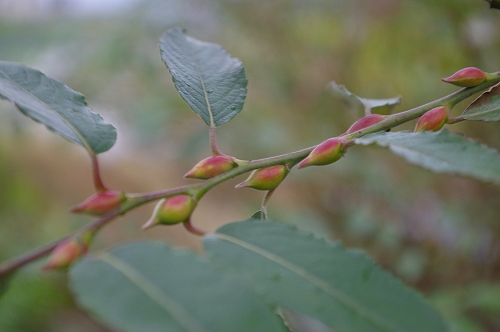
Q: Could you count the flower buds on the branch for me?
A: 9